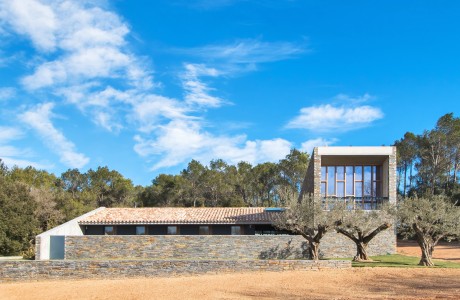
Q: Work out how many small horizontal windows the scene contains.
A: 5